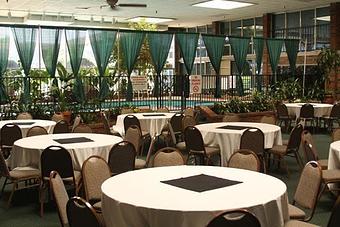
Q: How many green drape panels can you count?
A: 13